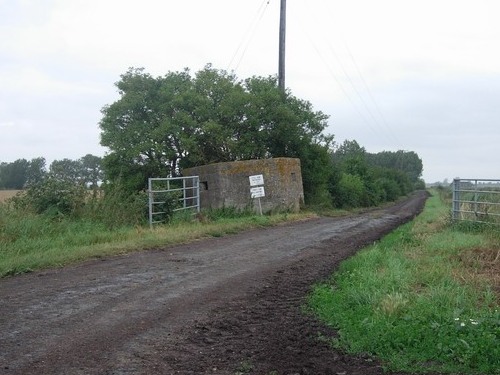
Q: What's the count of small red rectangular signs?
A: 0